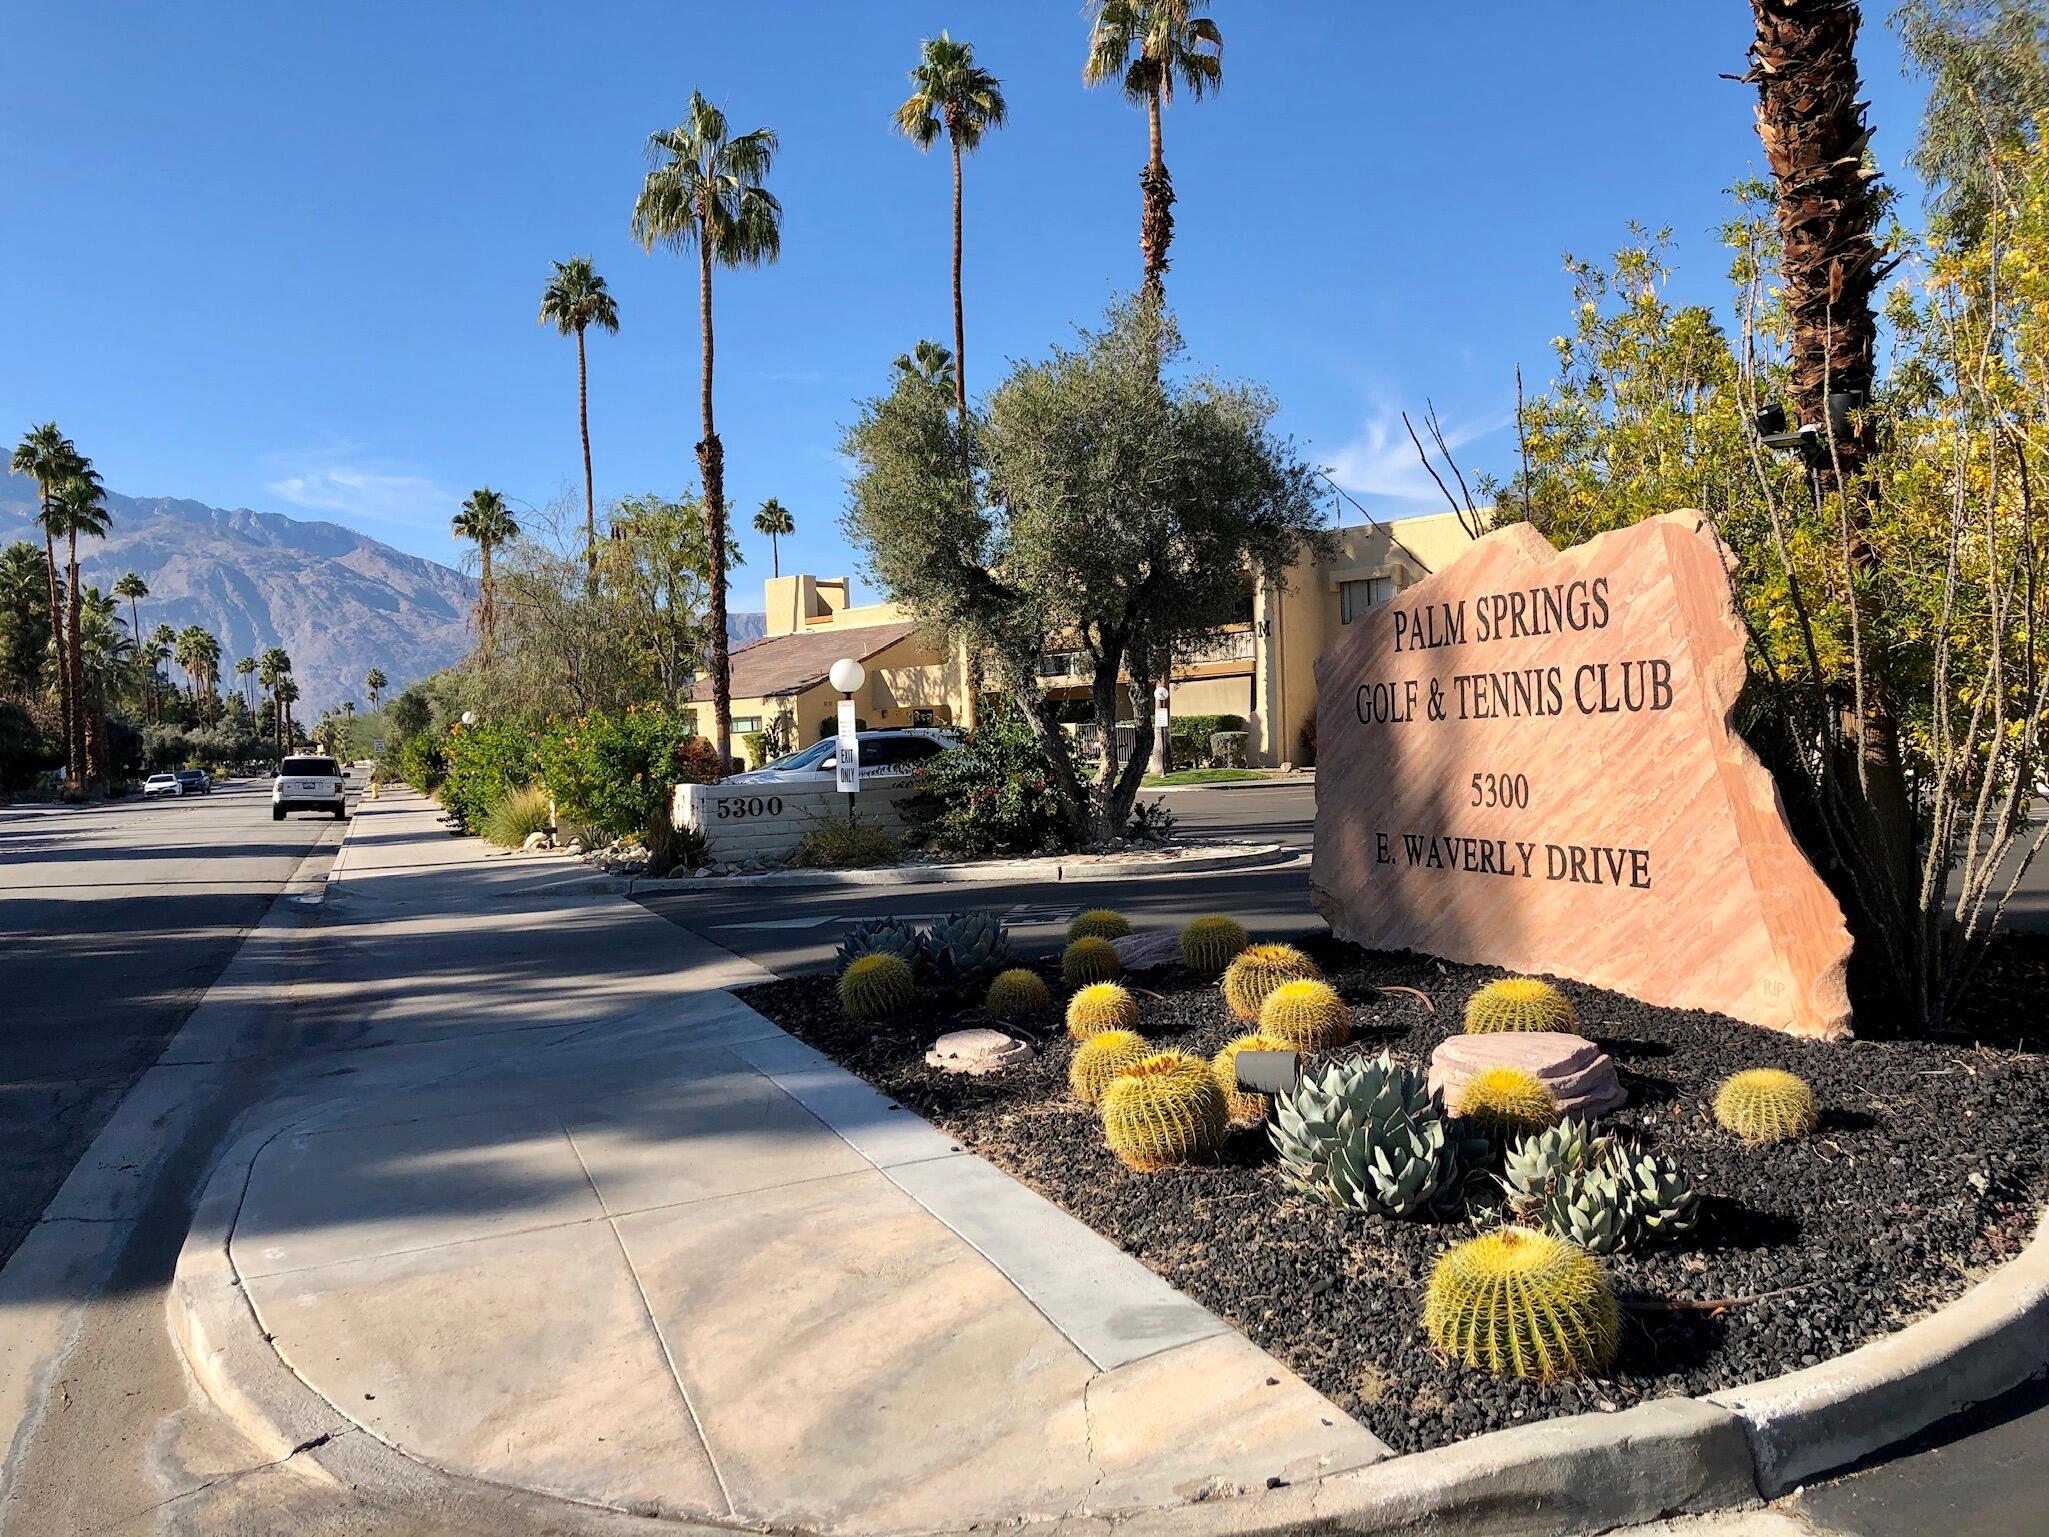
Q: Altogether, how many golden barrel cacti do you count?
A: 15